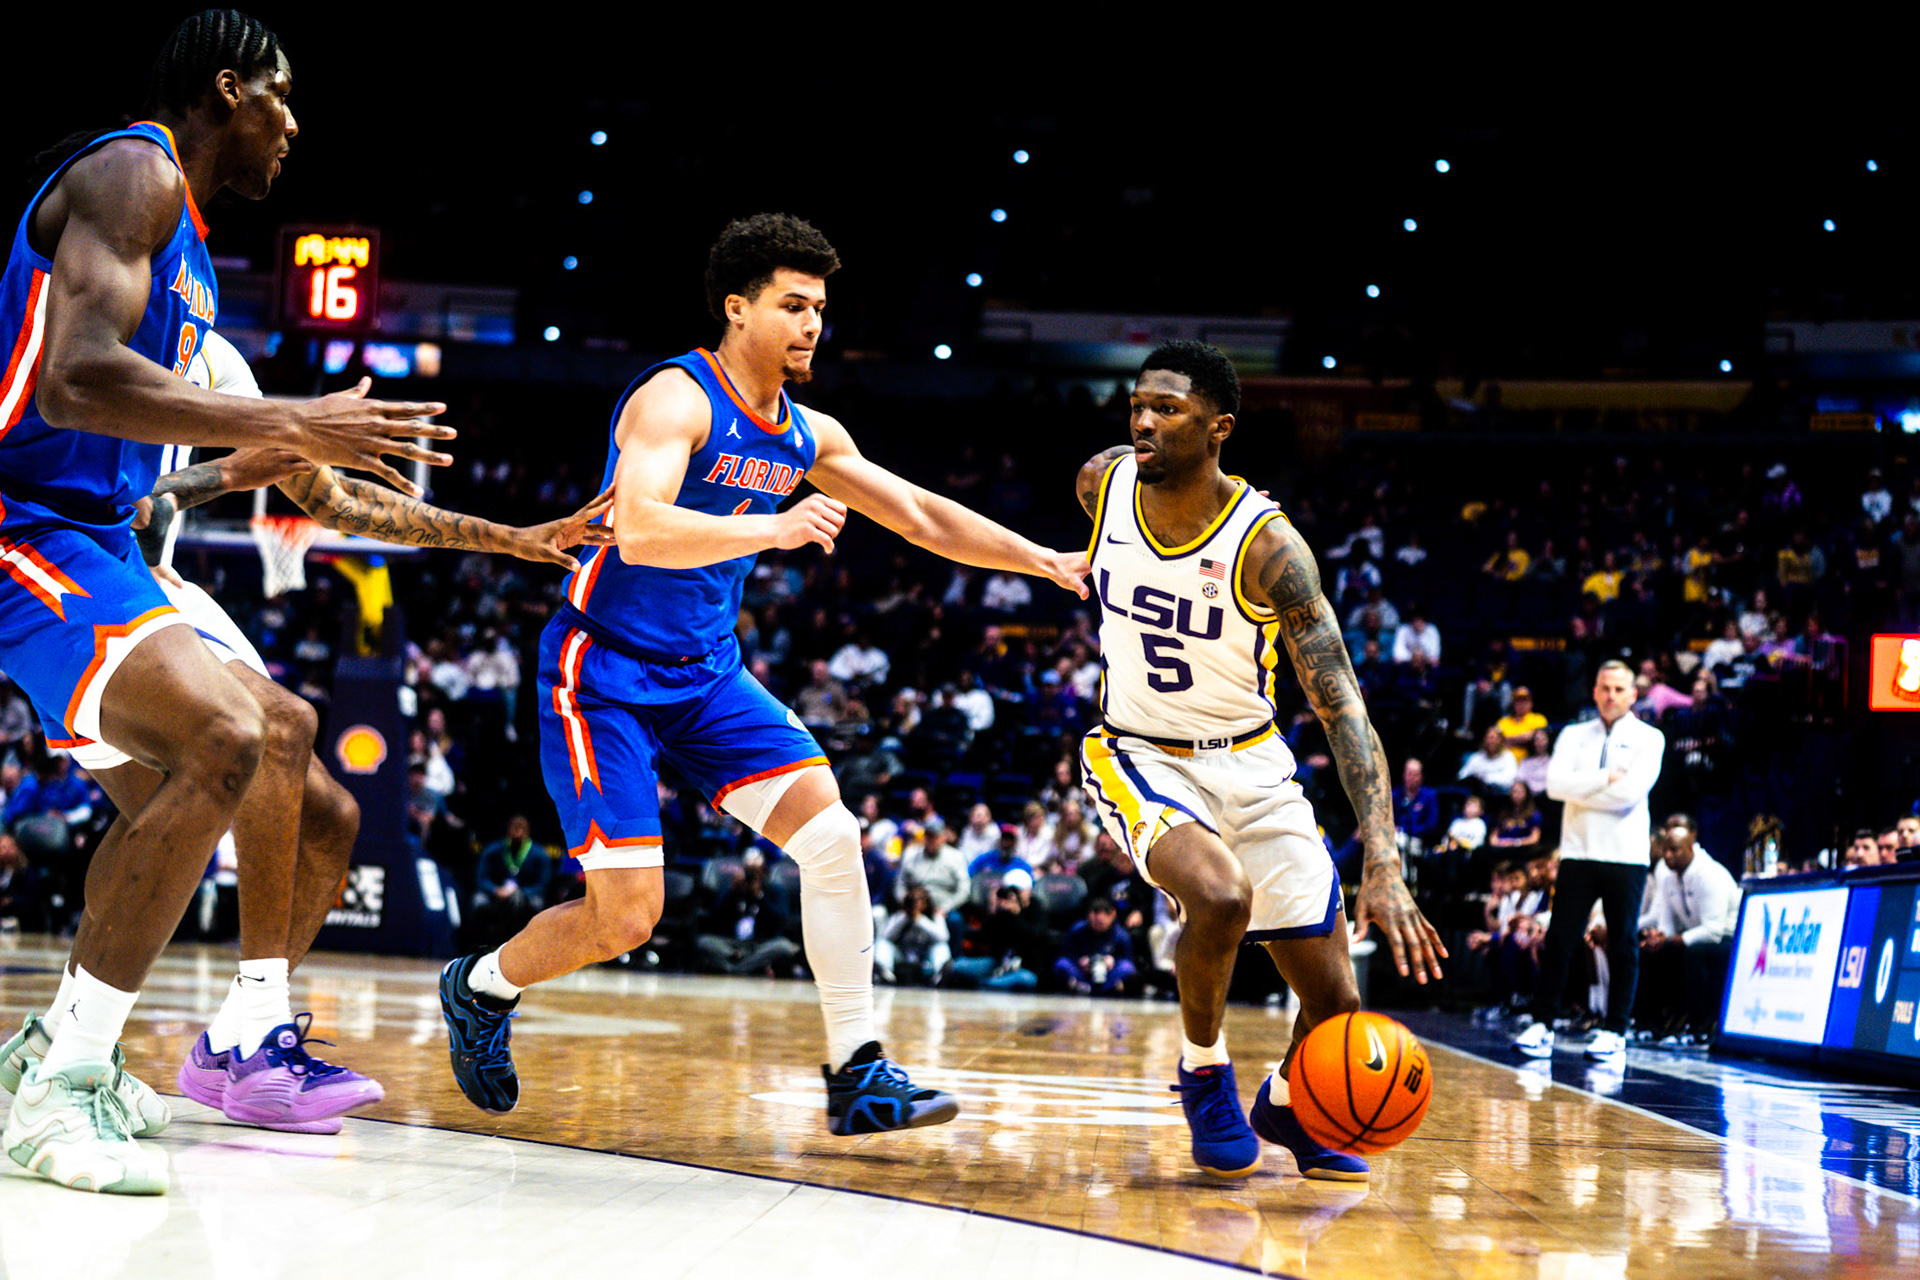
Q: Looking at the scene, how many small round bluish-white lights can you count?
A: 15